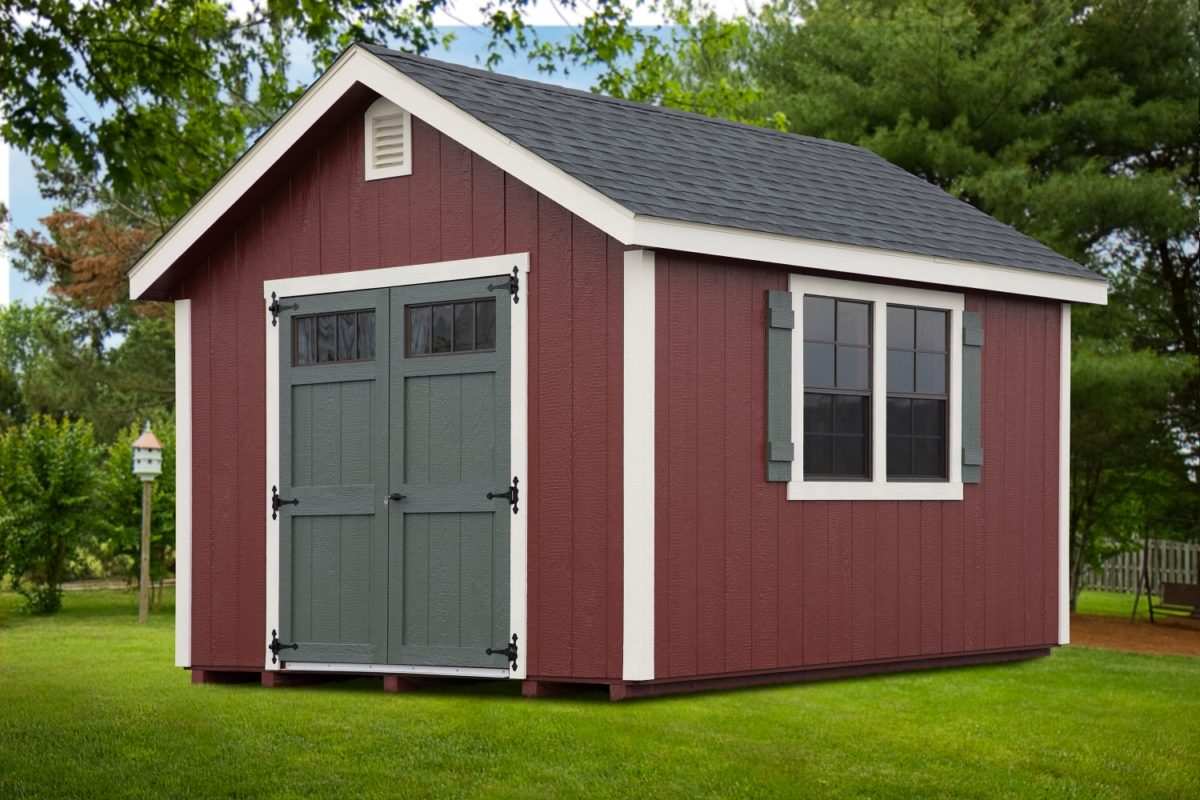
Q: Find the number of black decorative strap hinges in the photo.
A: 6